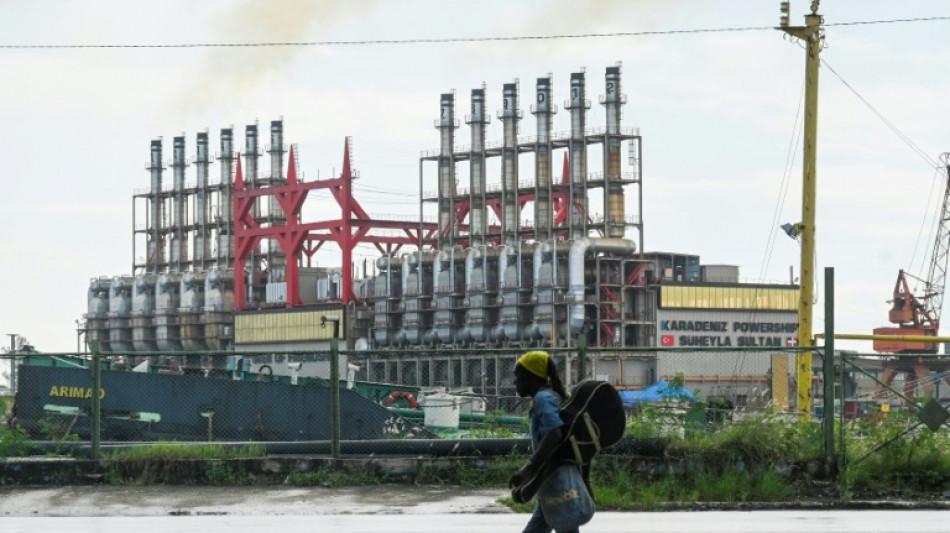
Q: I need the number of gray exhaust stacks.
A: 12